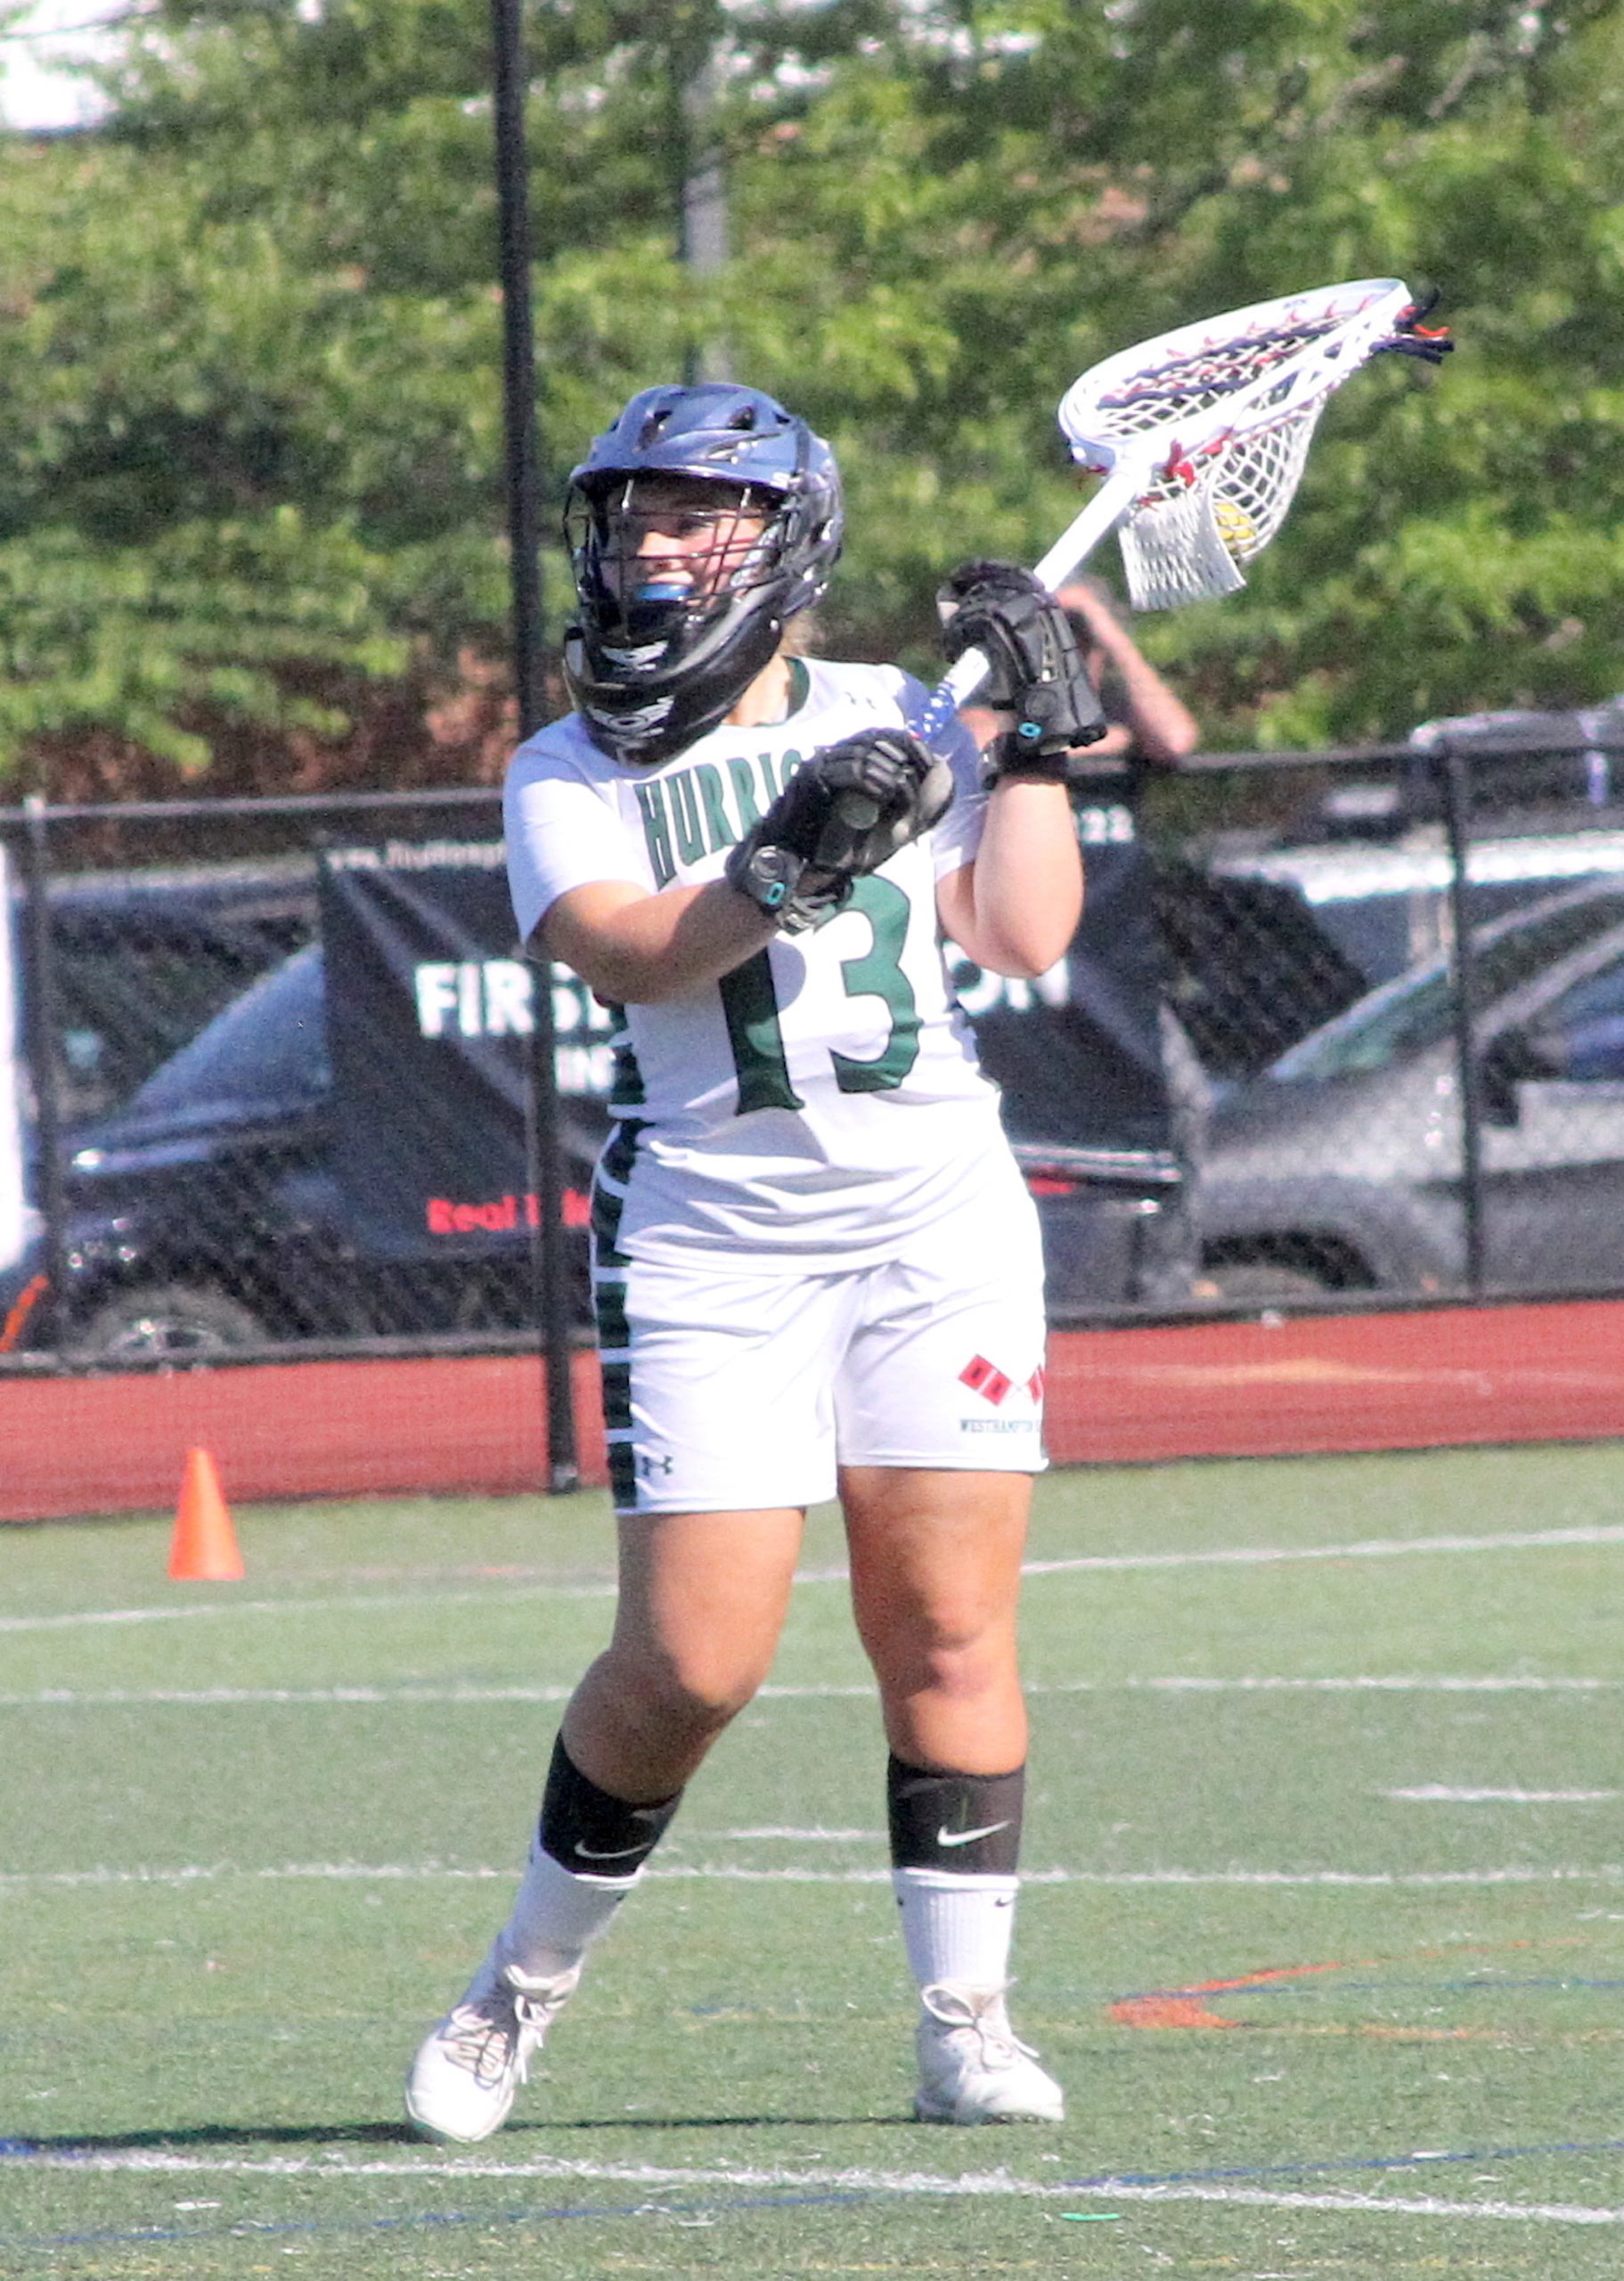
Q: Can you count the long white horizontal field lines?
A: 4